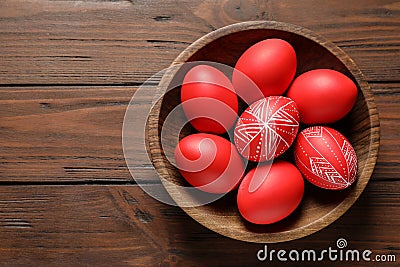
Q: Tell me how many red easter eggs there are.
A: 7